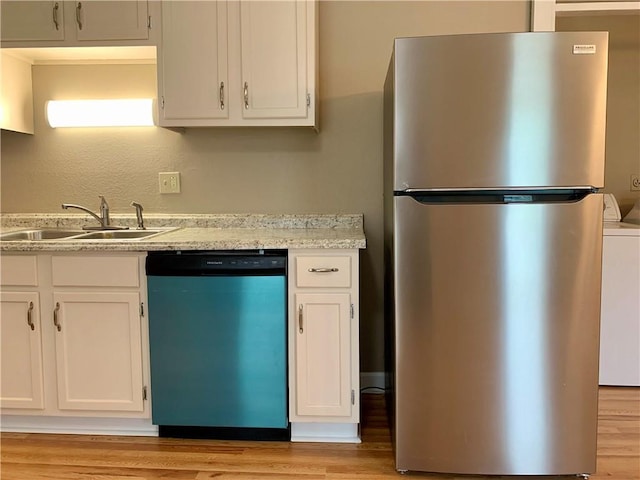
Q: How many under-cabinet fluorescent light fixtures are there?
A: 1